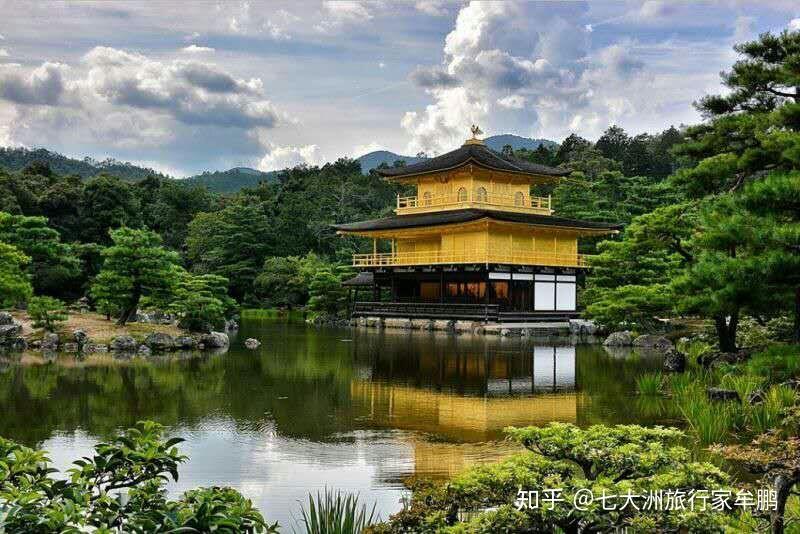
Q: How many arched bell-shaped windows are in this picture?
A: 4